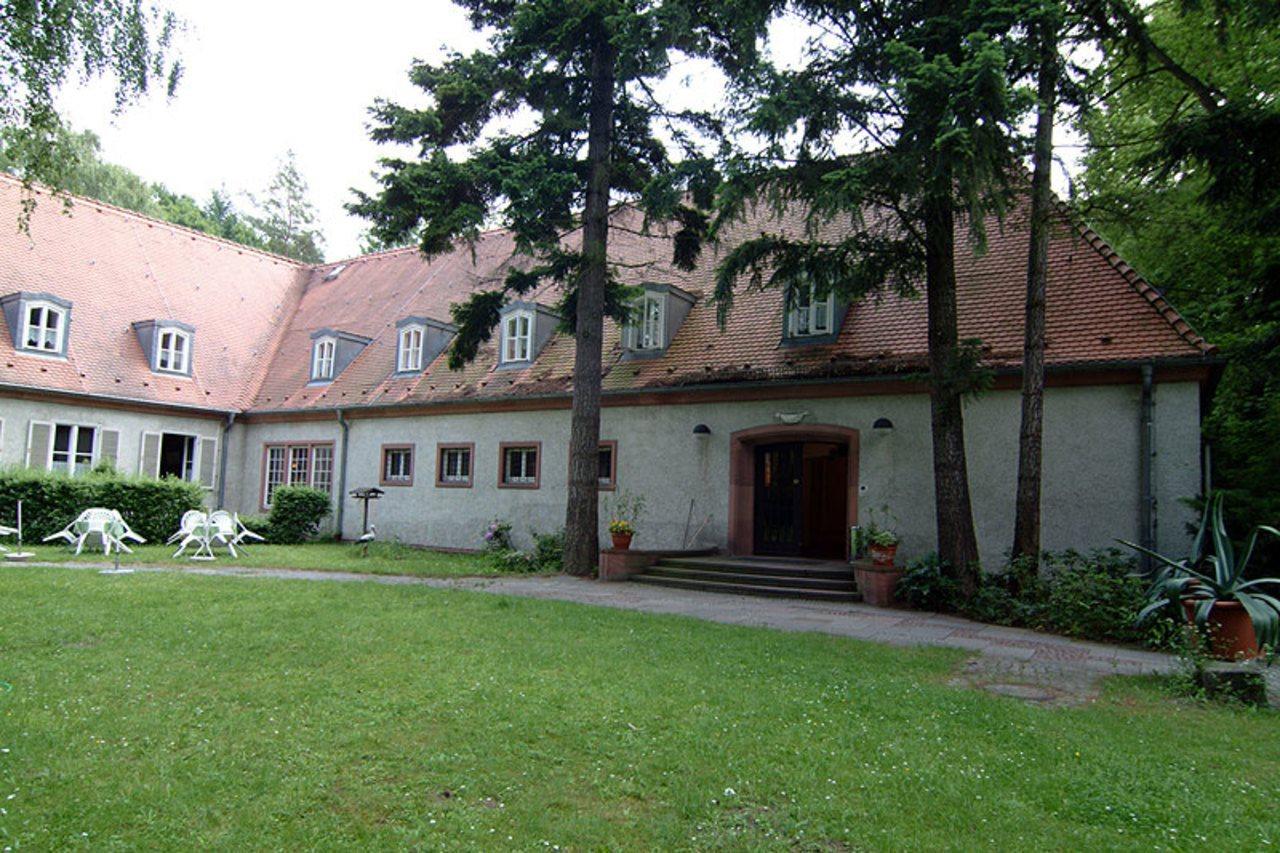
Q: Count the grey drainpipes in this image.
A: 3